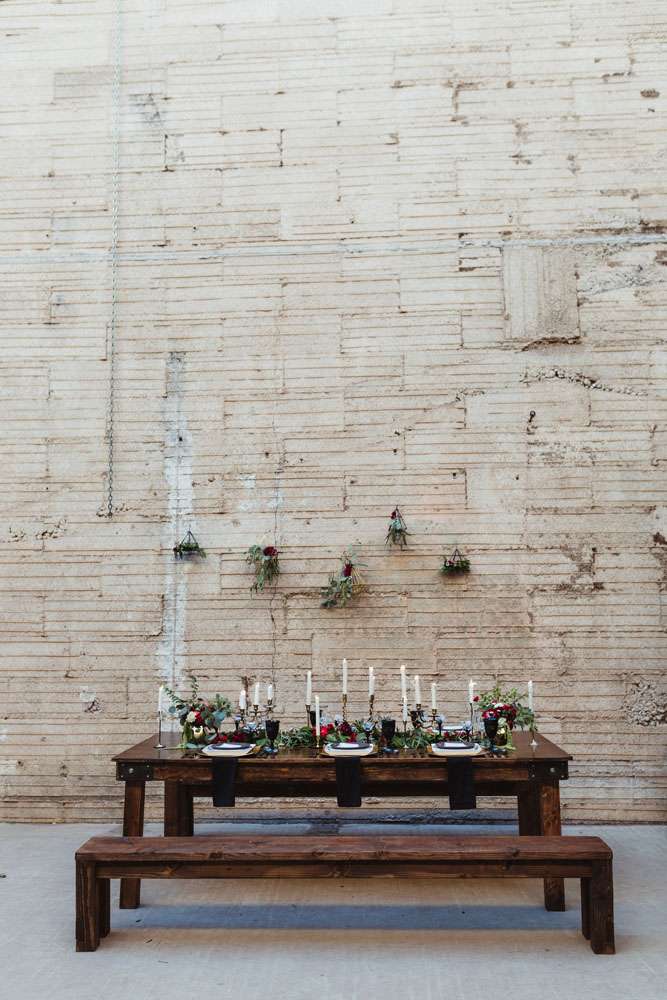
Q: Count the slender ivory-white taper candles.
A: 14